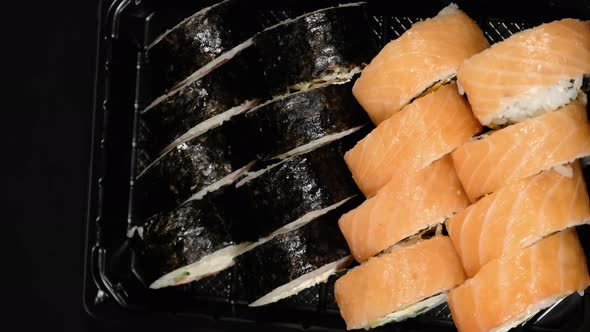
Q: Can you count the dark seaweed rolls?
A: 8